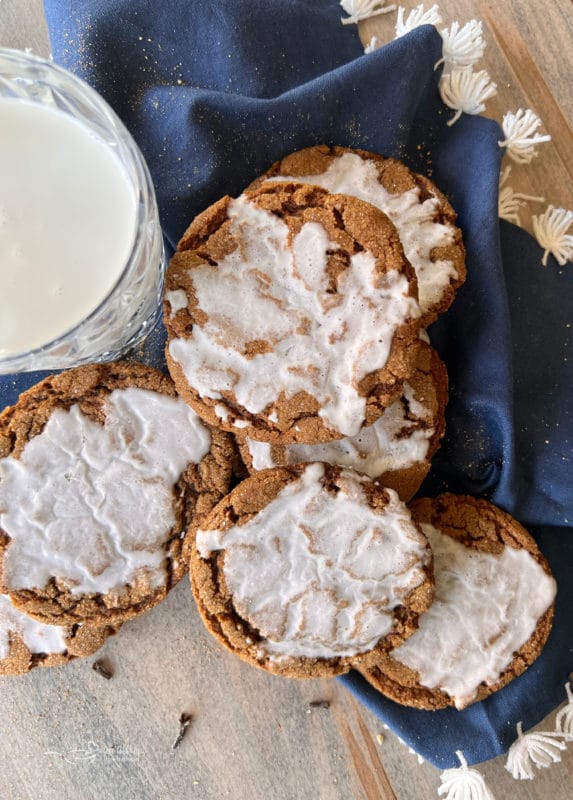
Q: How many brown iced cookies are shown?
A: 7